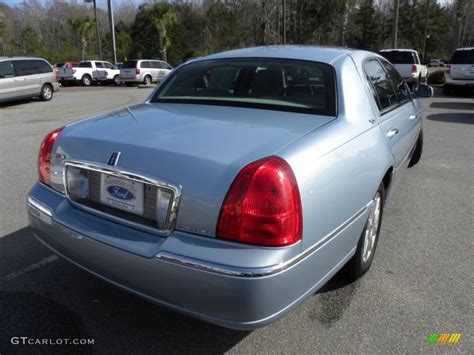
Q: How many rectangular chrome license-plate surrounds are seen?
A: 1